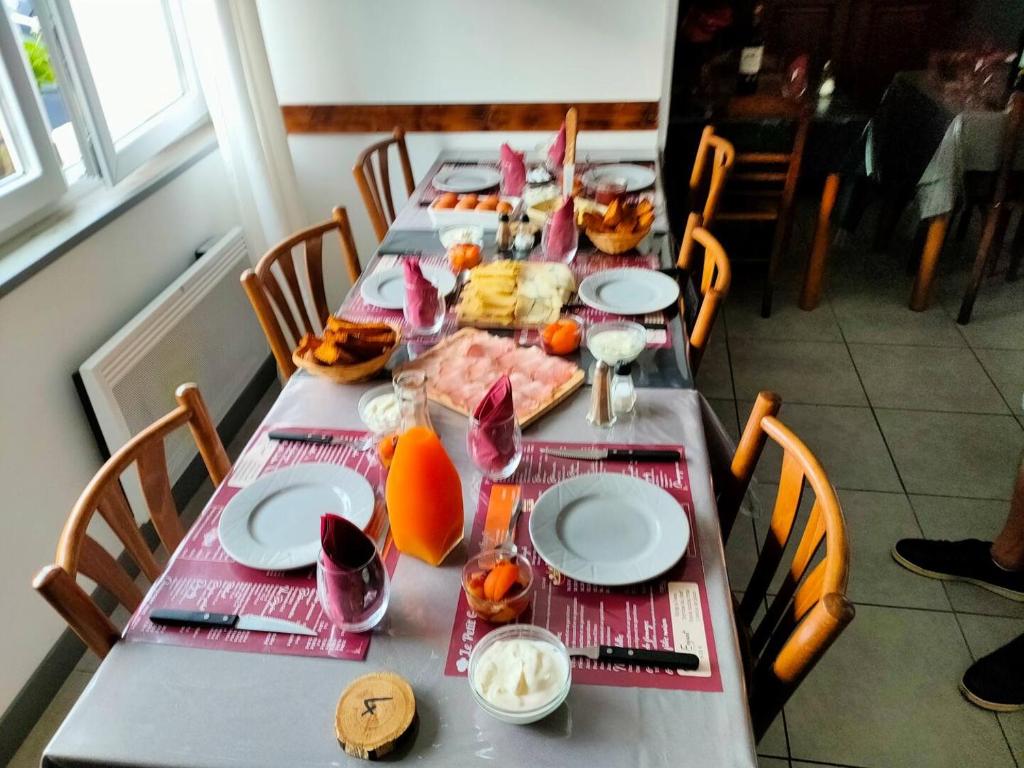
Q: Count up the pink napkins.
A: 6